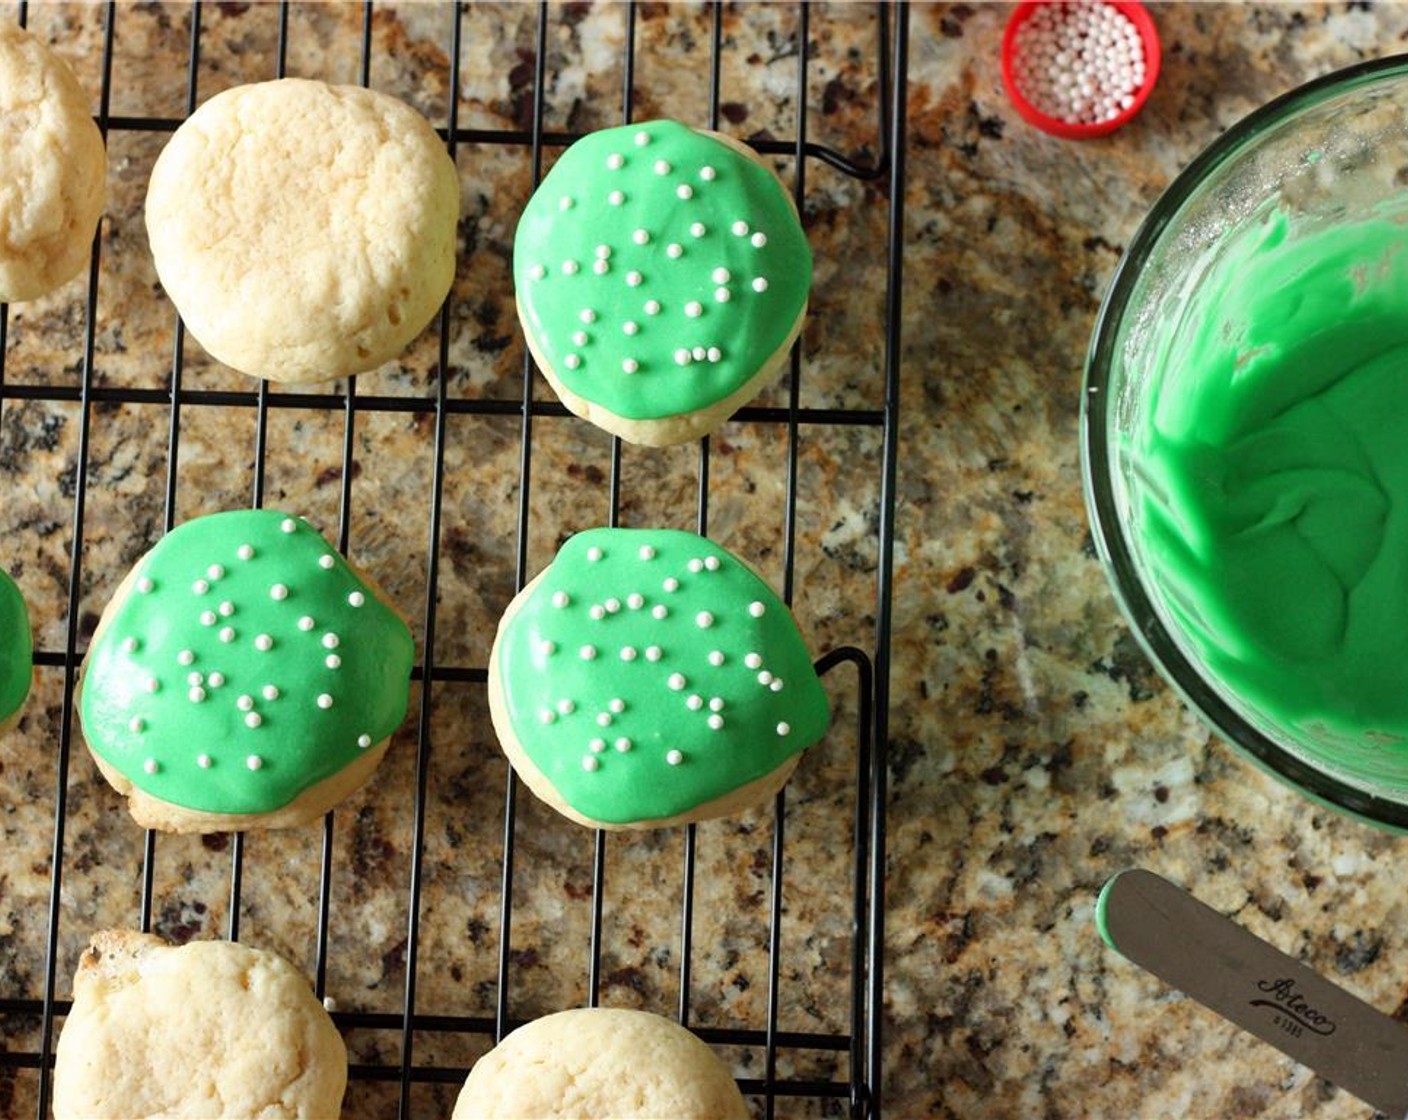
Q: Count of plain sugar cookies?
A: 4